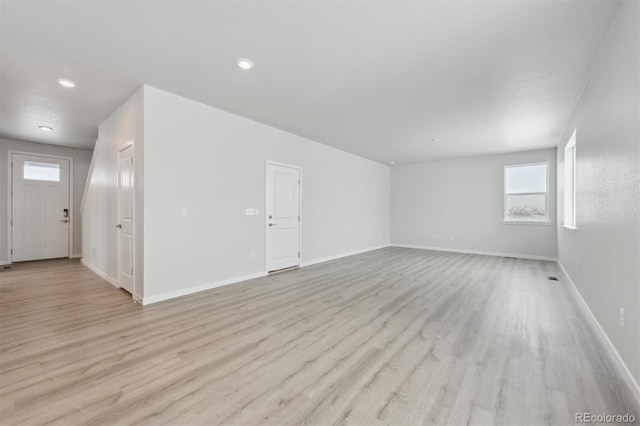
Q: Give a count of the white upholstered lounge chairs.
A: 0